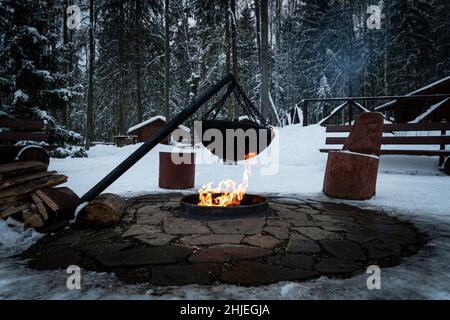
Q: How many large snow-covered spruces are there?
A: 1